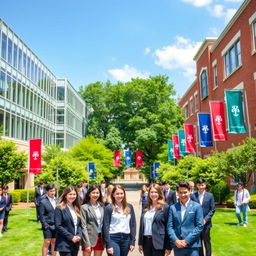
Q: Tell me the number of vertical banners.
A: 14